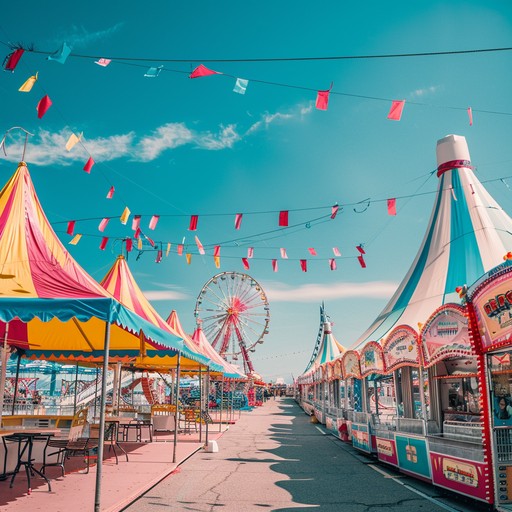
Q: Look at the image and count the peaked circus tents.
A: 6